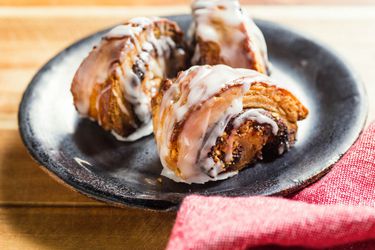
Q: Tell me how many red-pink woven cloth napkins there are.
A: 1